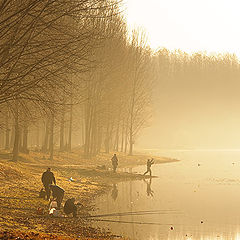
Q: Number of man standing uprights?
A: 3